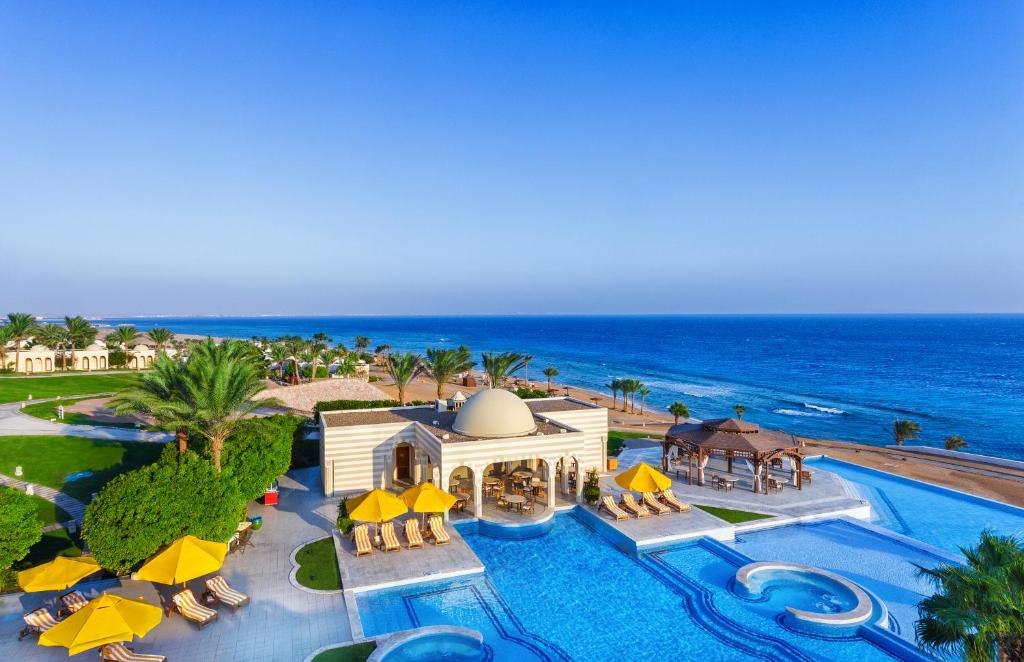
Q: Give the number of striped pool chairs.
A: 13